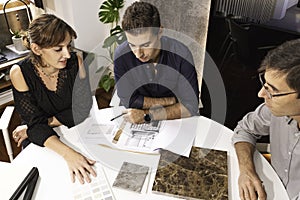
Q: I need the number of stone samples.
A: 2